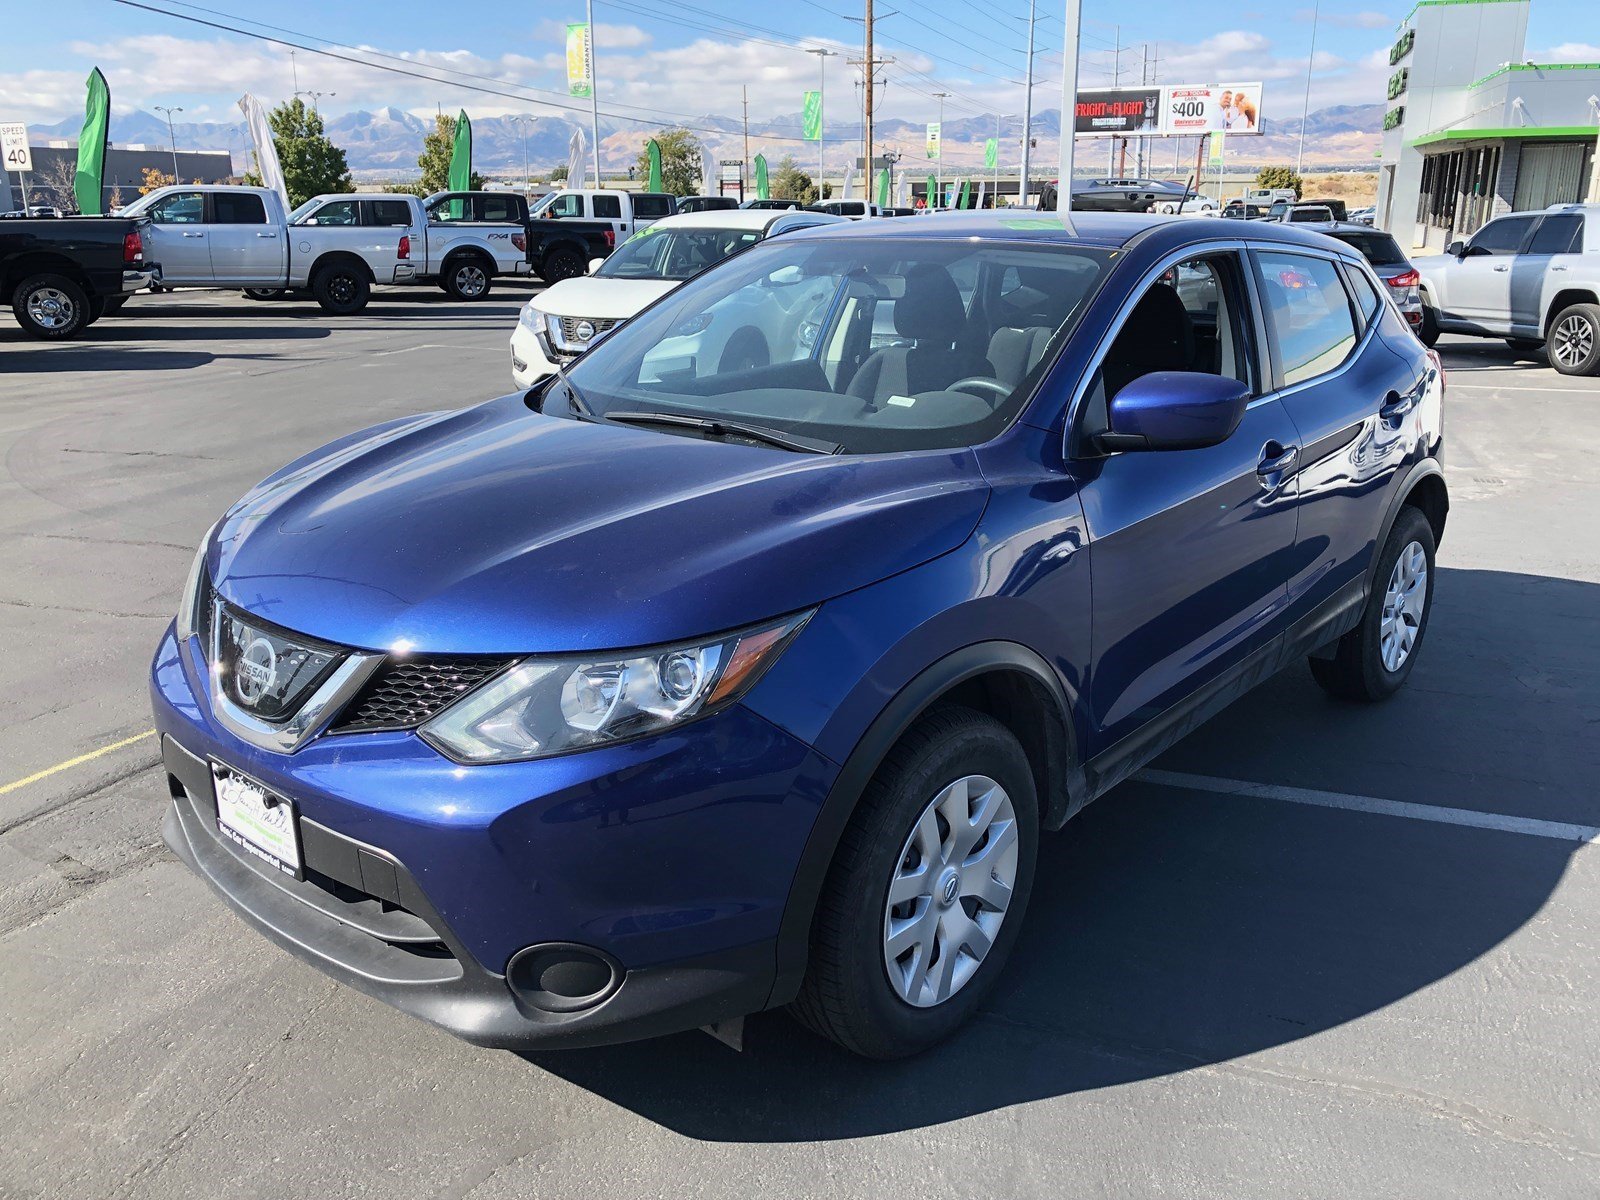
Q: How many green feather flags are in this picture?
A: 7